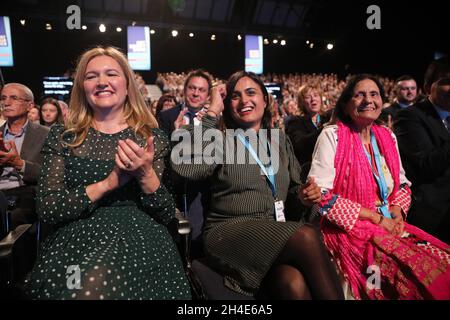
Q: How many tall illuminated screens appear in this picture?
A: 3